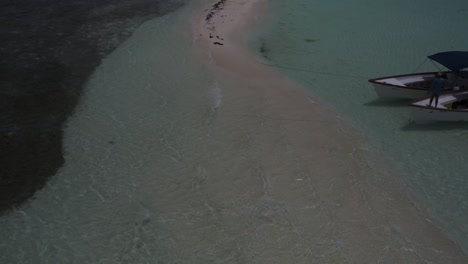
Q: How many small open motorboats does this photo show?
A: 2